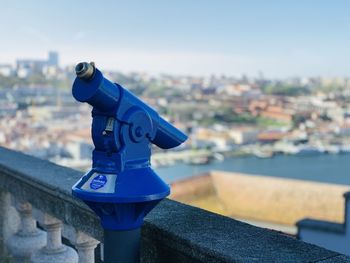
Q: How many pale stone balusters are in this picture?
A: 3